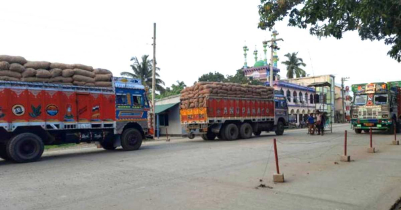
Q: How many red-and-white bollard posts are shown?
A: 4